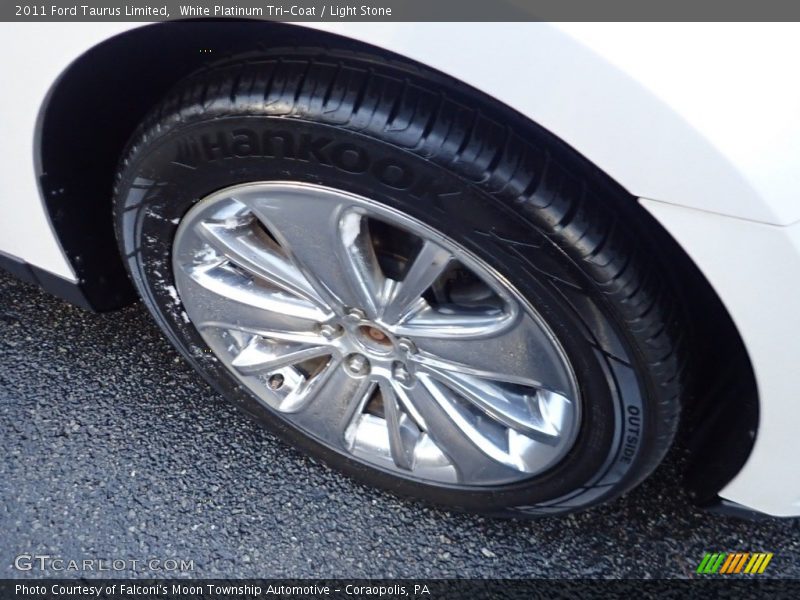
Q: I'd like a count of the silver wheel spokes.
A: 10